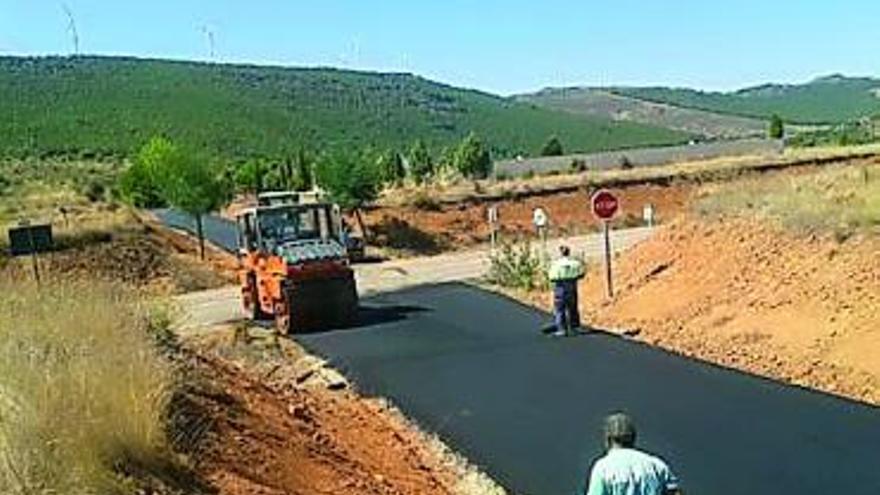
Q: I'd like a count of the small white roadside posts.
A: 3